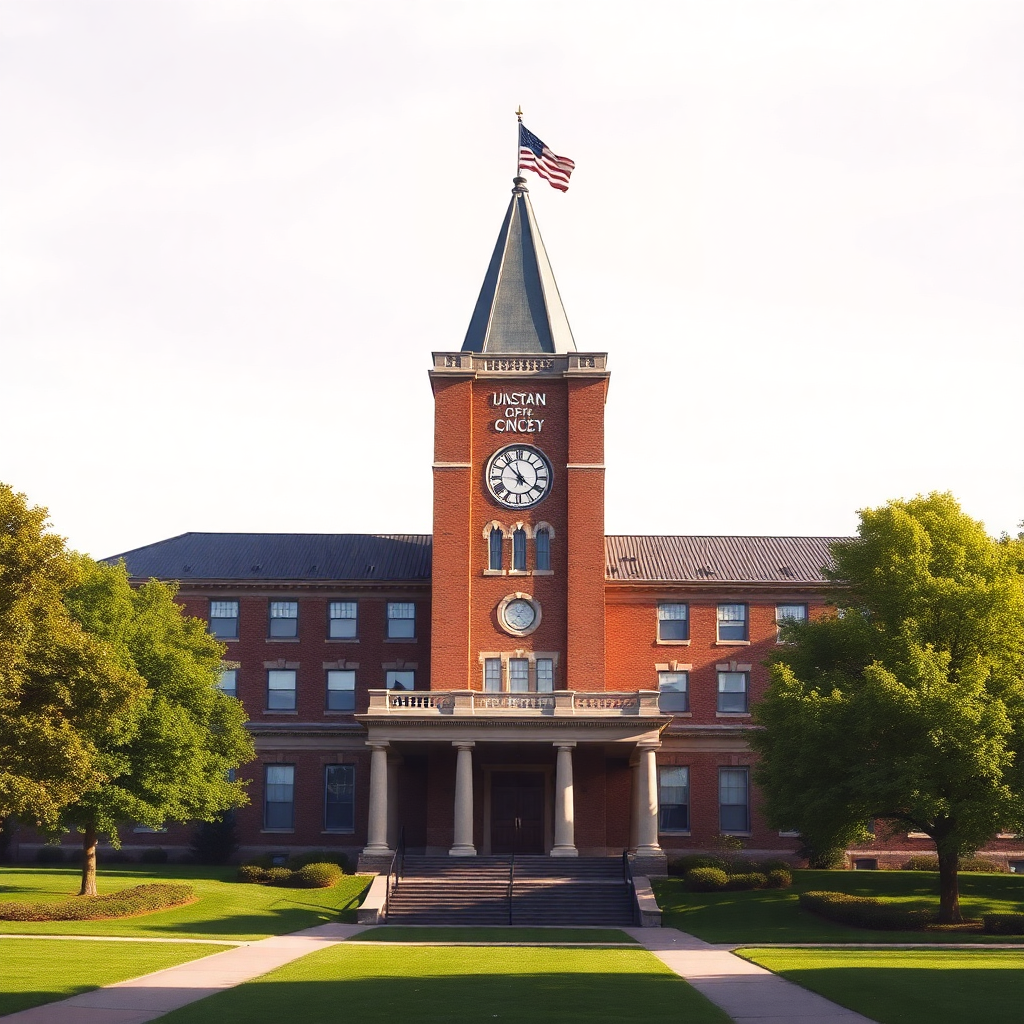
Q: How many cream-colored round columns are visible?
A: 4